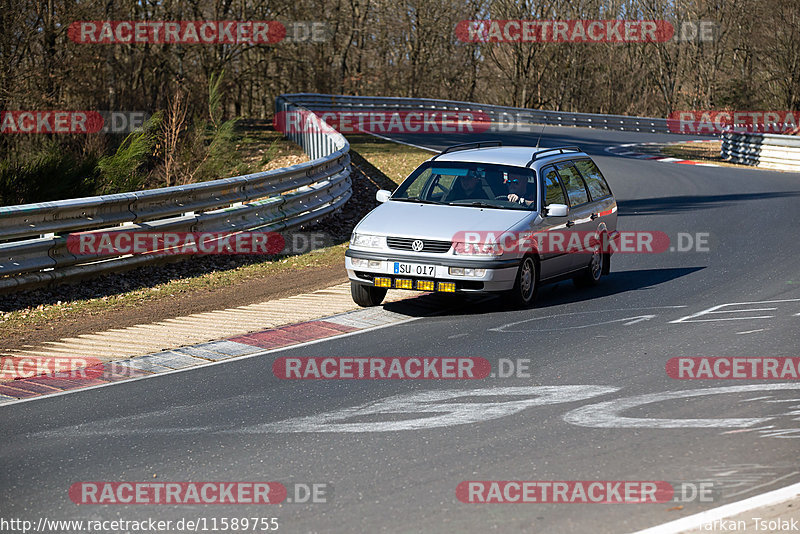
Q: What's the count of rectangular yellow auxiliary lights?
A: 4